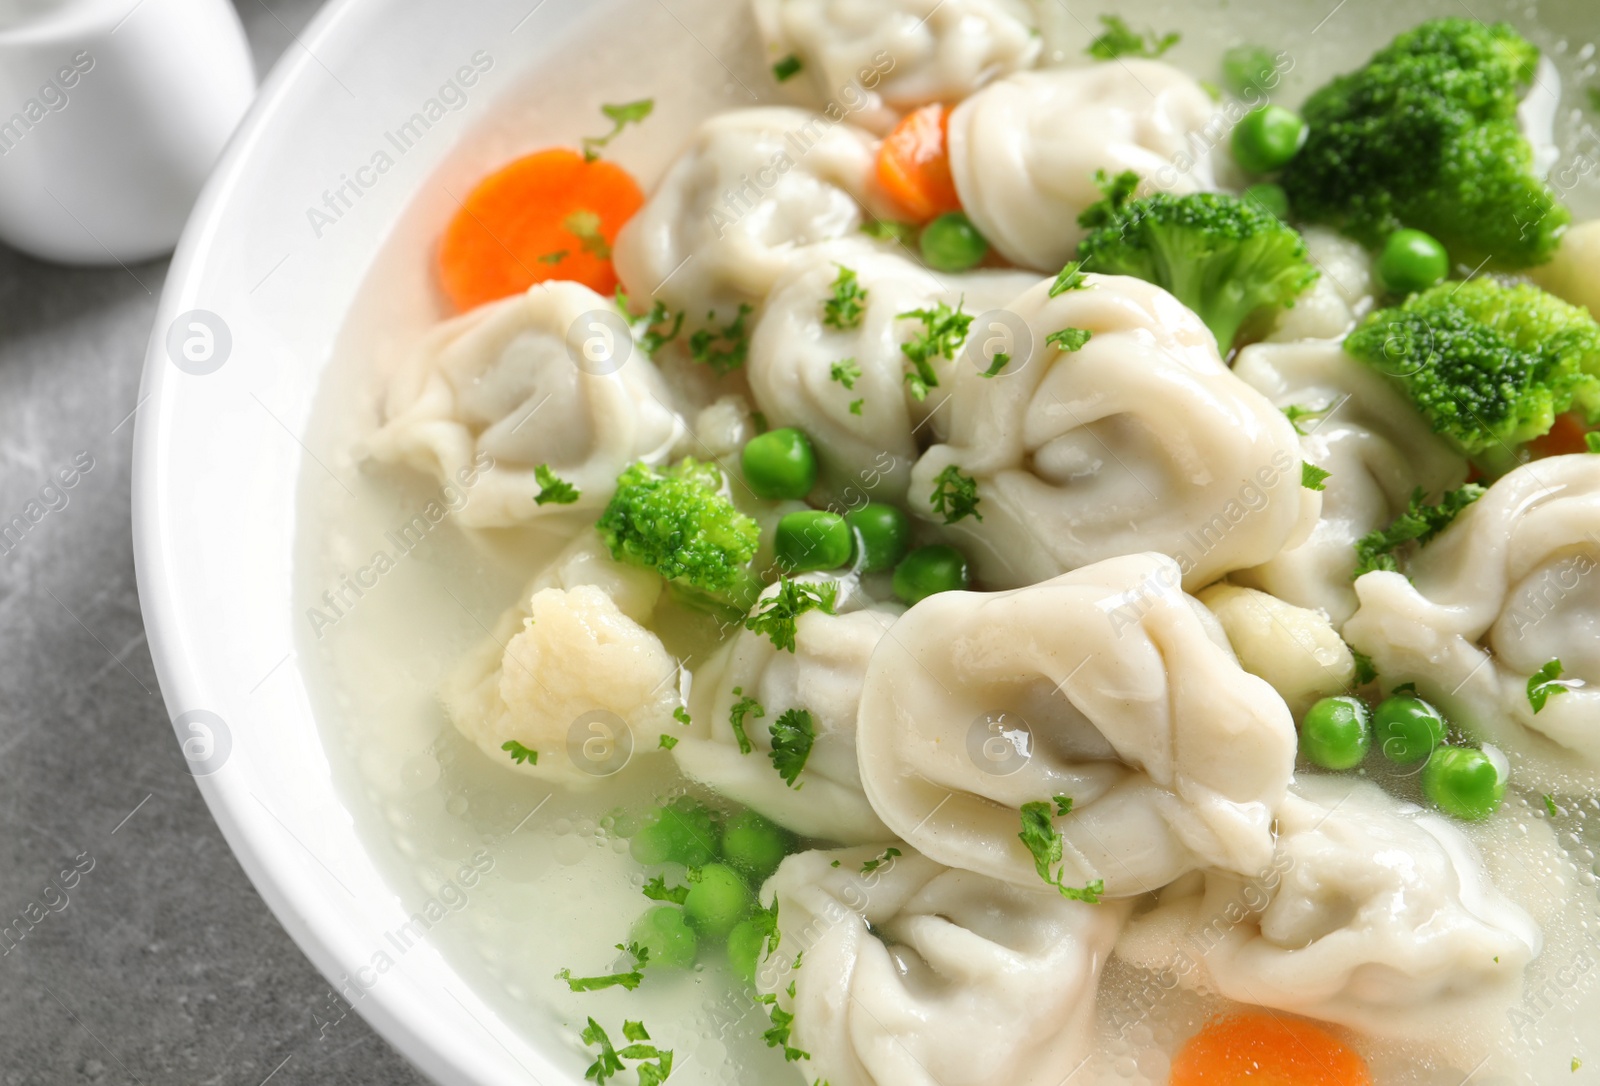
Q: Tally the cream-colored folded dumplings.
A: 12